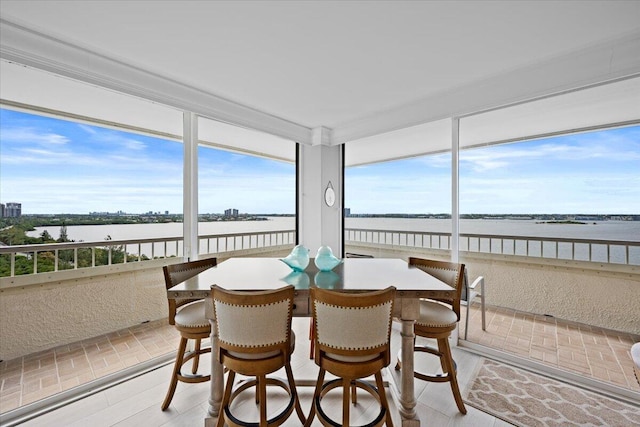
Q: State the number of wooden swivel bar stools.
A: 4